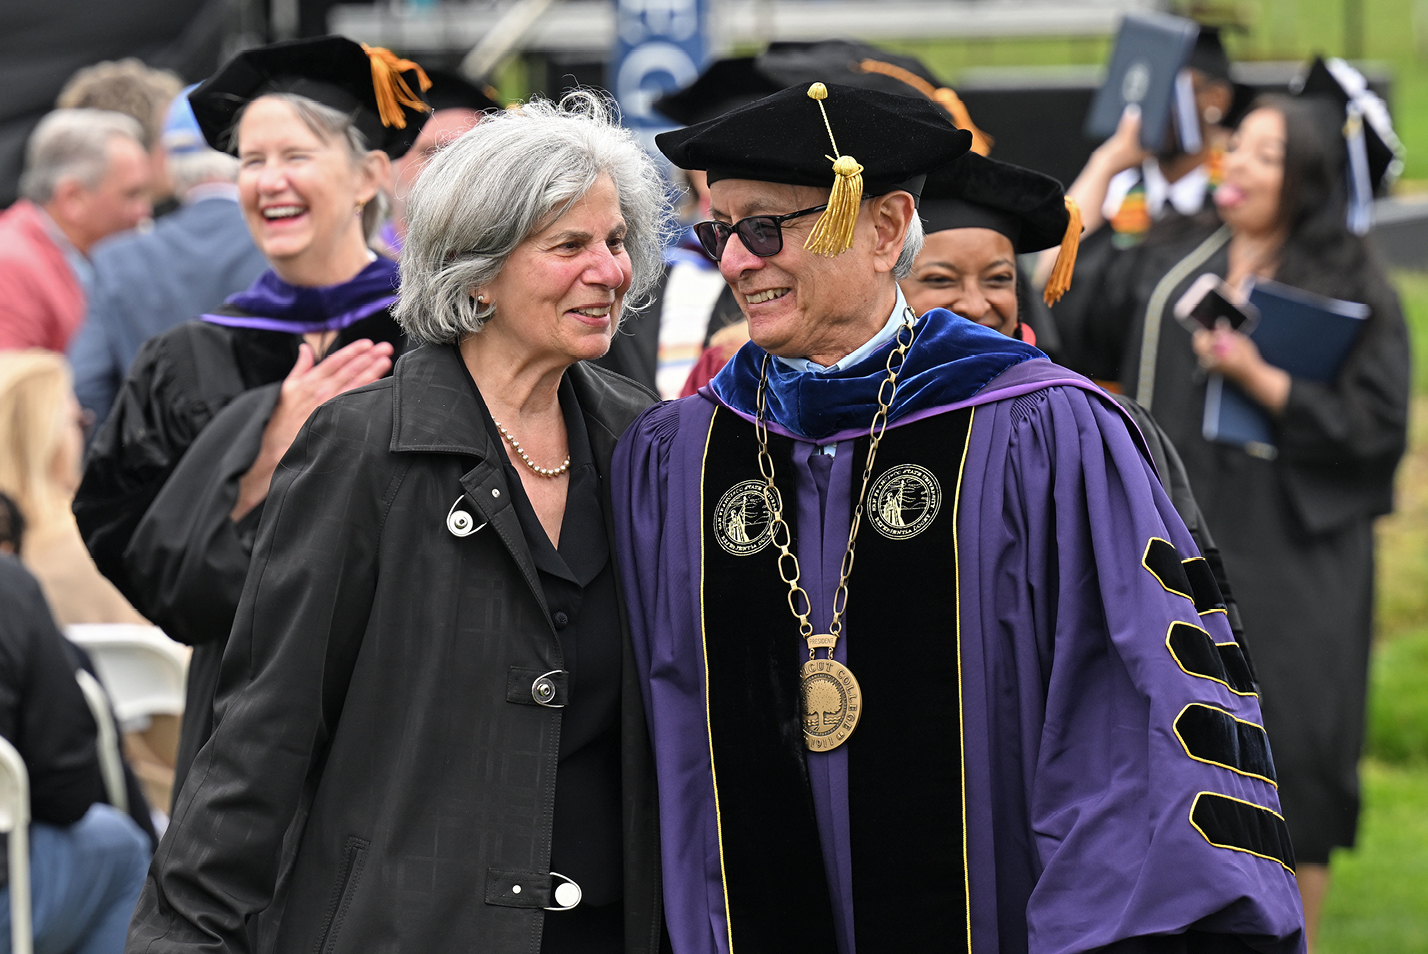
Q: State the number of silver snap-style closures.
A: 3